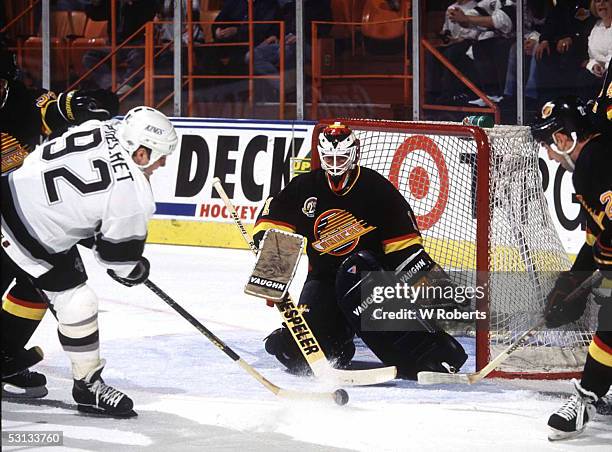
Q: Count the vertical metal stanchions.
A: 5